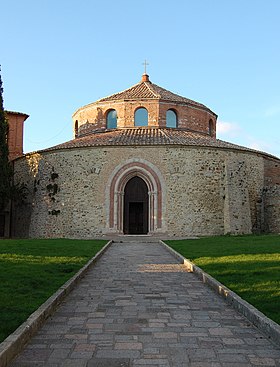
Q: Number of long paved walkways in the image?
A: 1